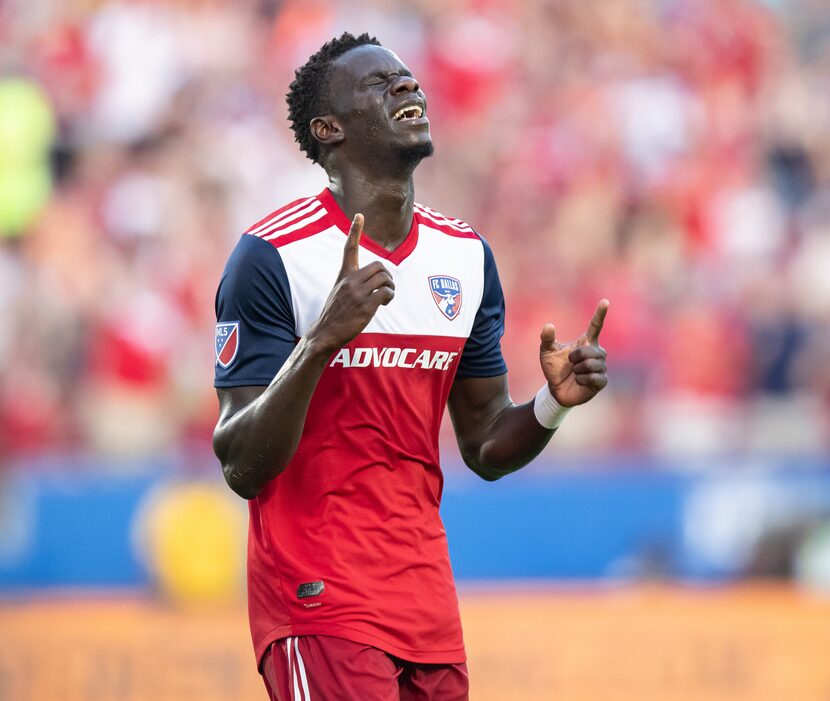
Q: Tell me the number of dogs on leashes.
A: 0